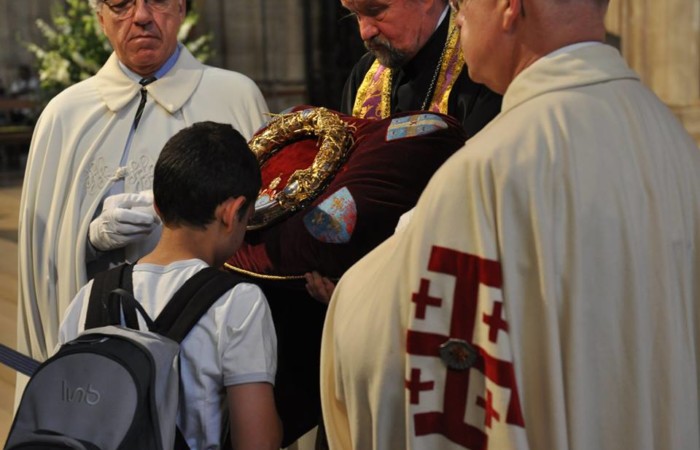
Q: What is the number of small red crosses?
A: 4